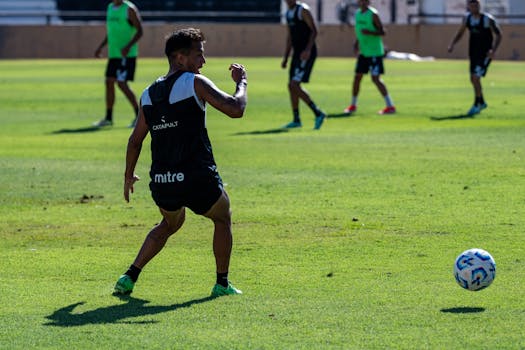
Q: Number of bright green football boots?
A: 2